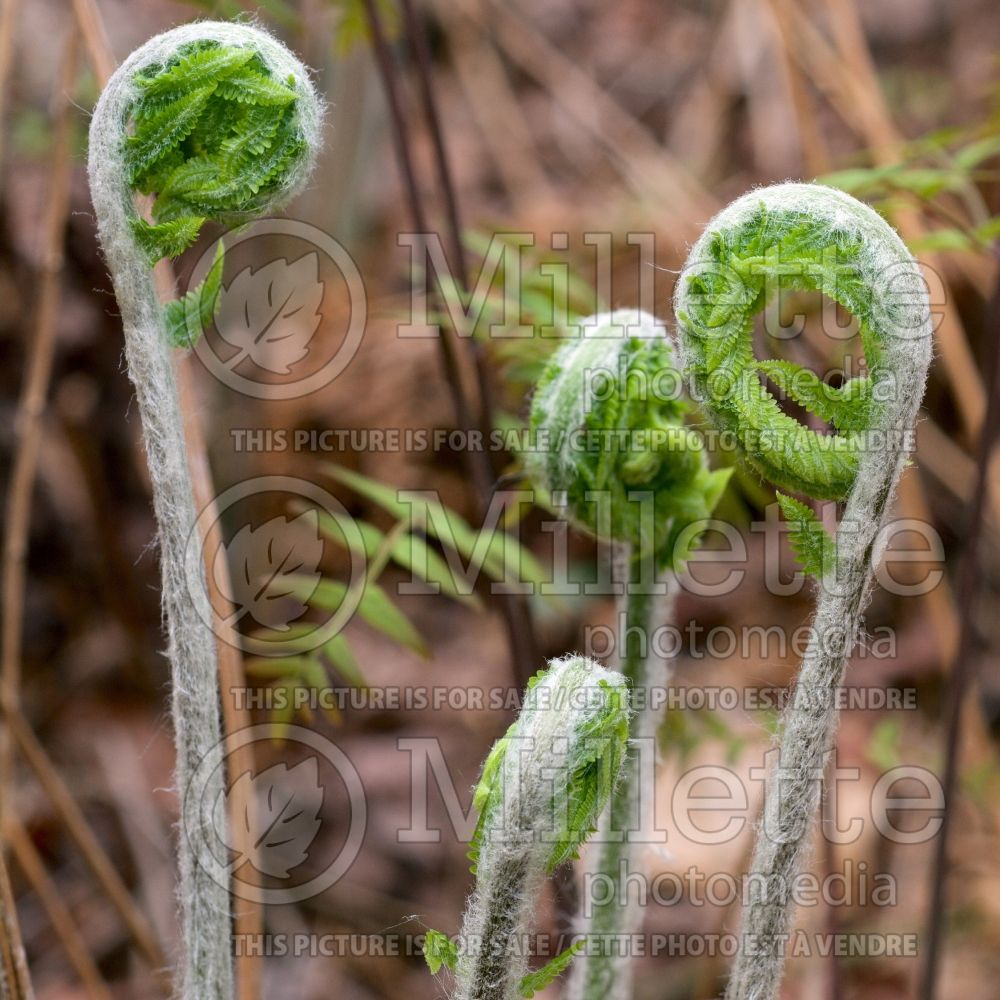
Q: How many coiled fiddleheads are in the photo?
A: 4